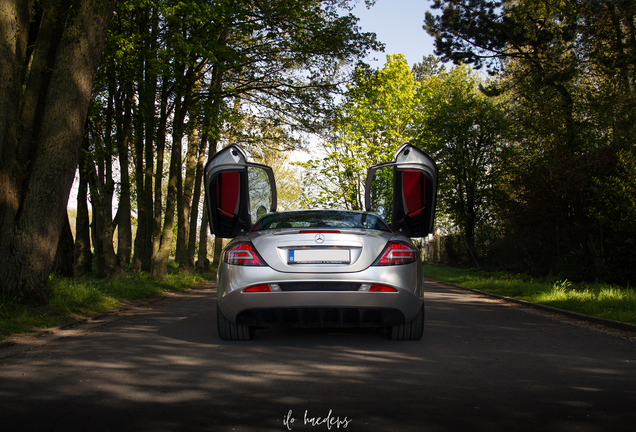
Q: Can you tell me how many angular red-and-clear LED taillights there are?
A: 2